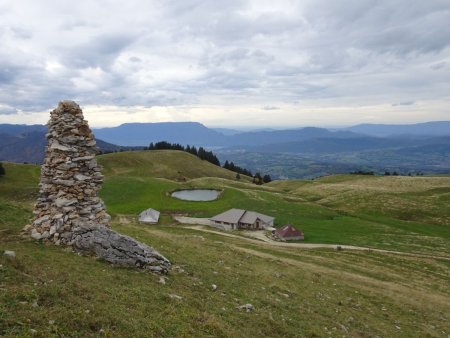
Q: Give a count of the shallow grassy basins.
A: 1